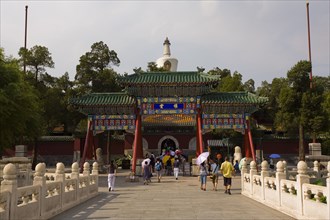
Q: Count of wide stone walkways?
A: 1